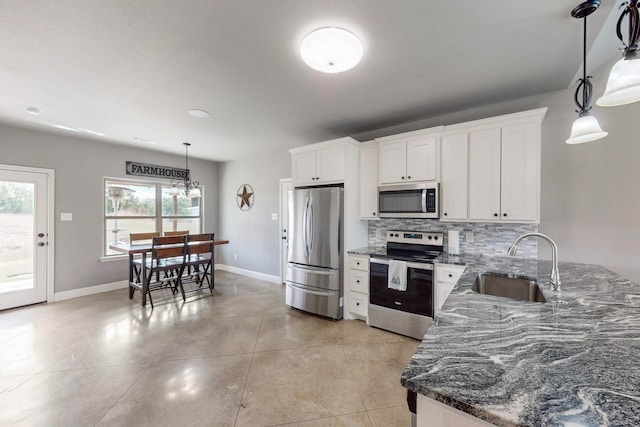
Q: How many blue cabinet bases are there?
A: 0